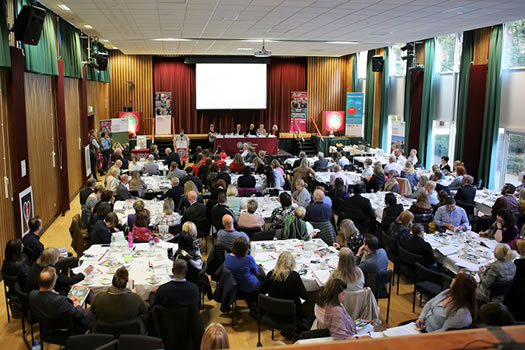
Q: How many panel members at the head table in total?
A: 5